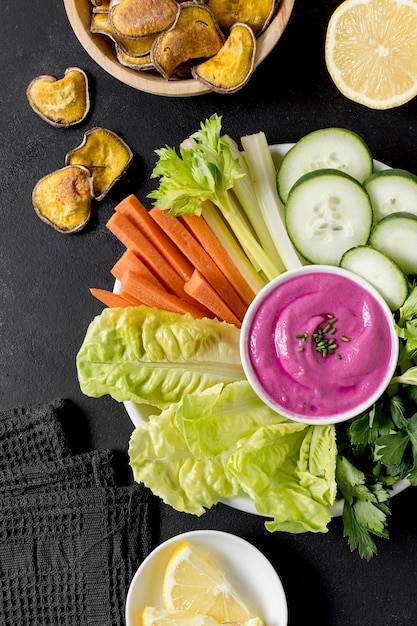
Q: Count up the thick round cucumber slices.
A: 5